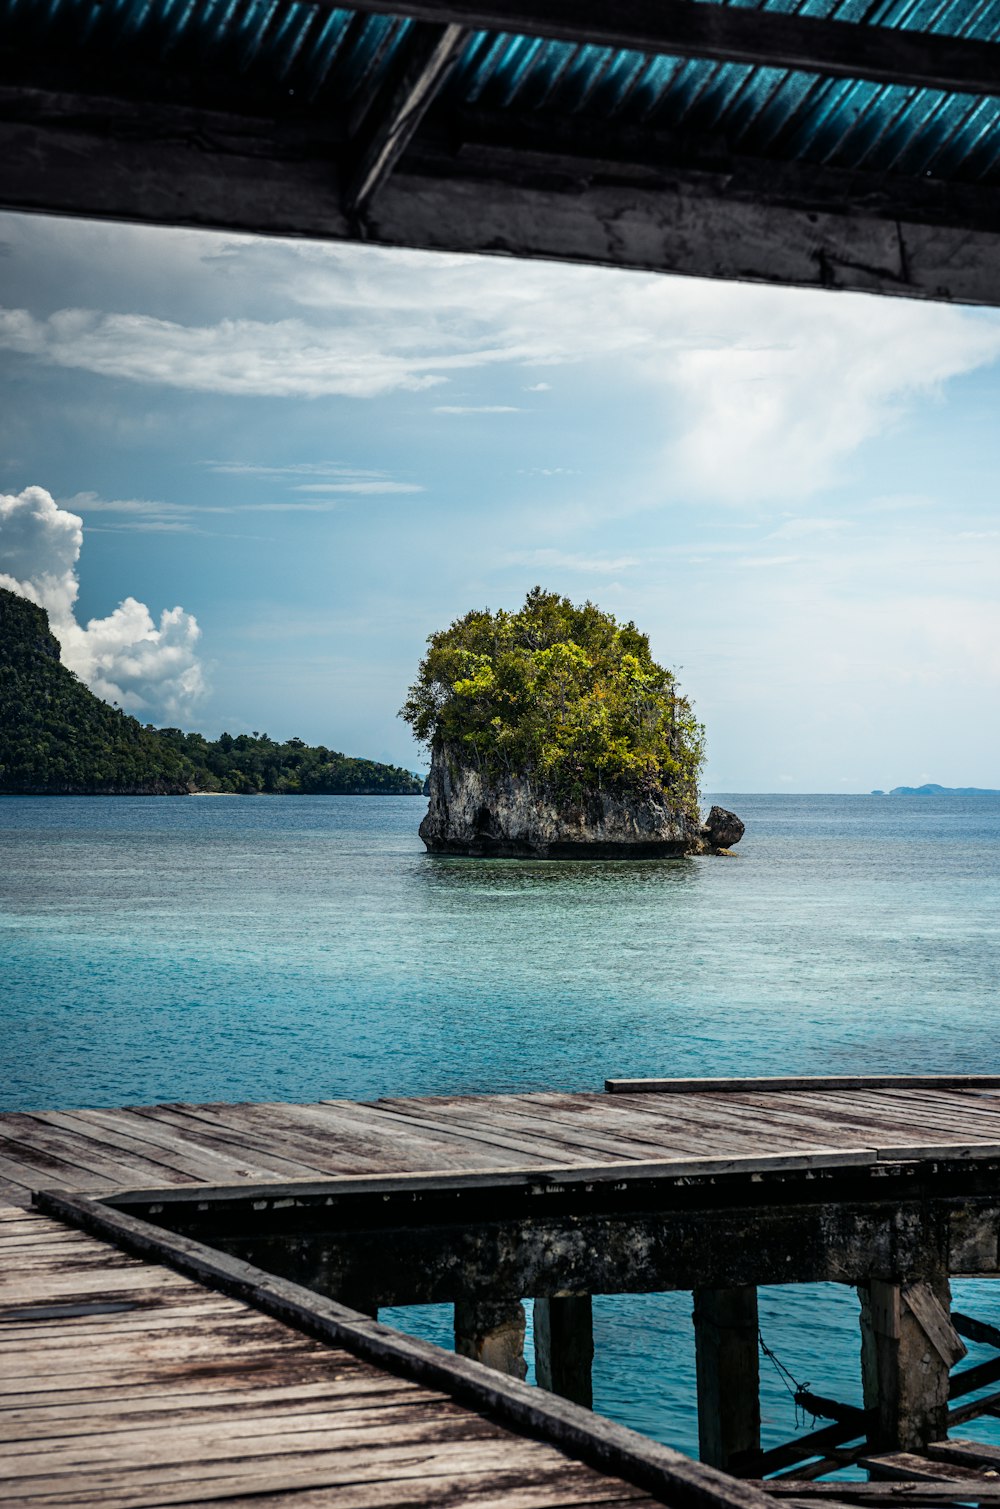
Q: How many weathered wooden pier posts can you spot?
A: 4